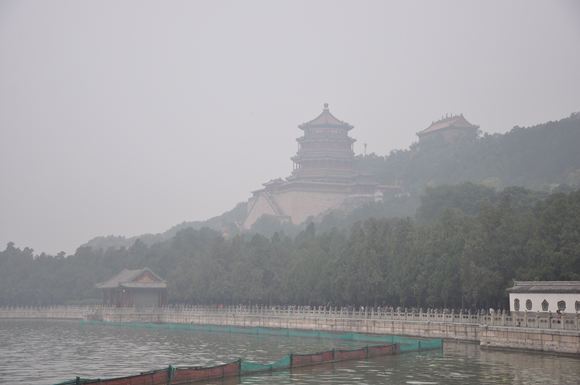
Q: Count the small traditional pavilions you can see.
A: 1